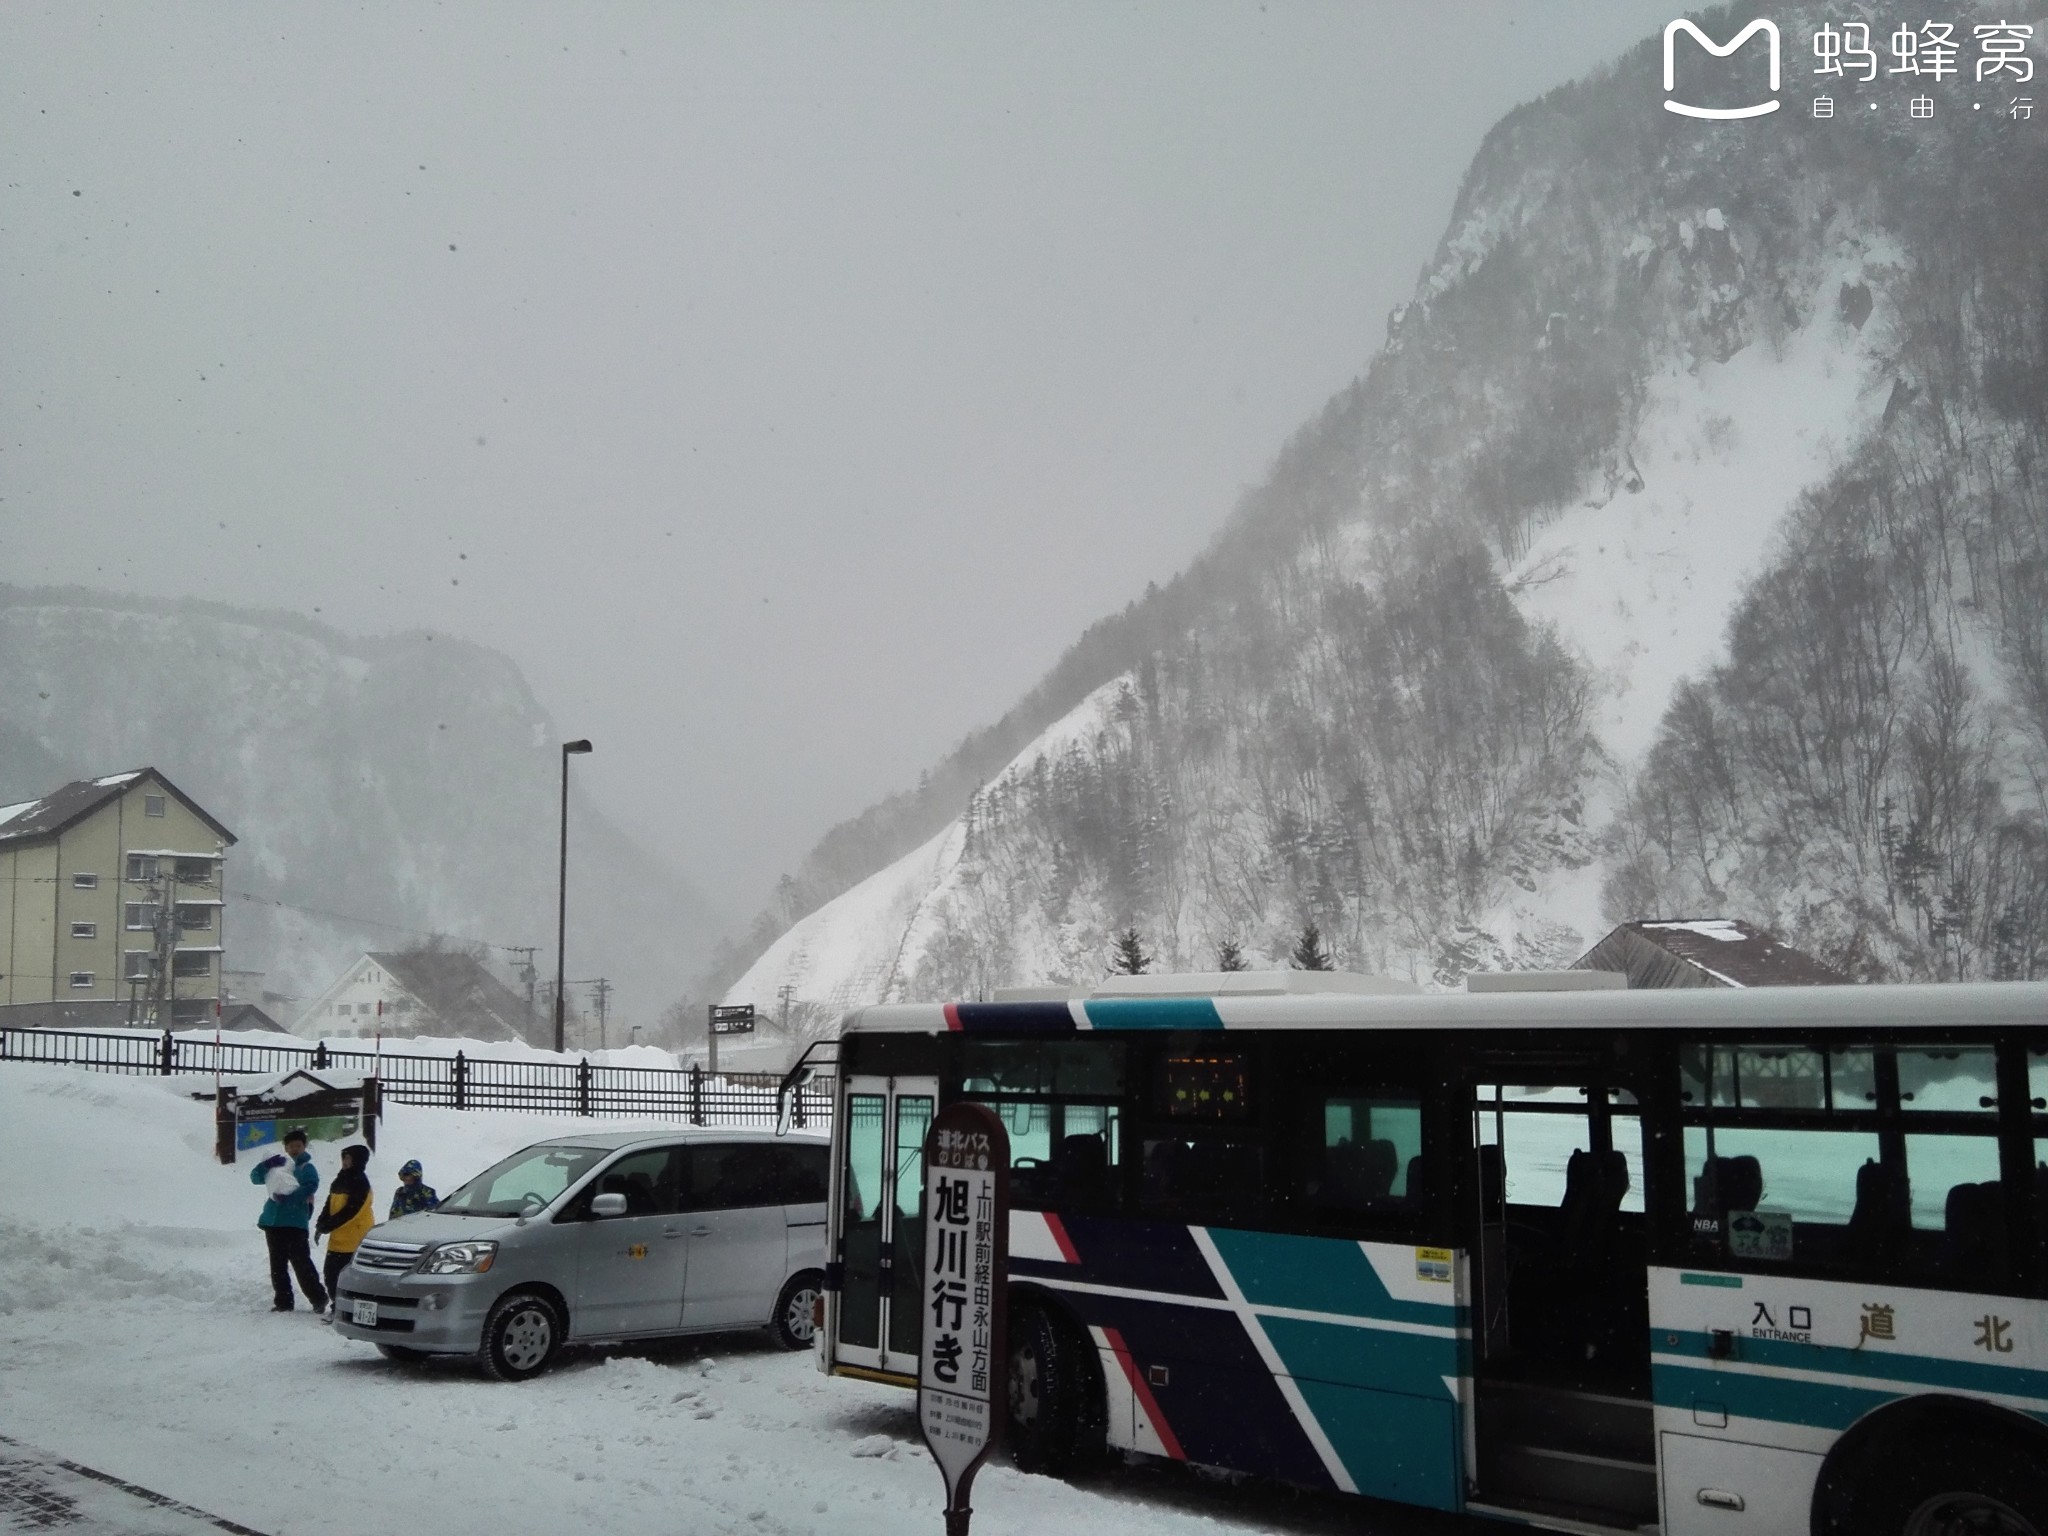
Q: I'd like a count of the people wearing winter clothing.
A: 3